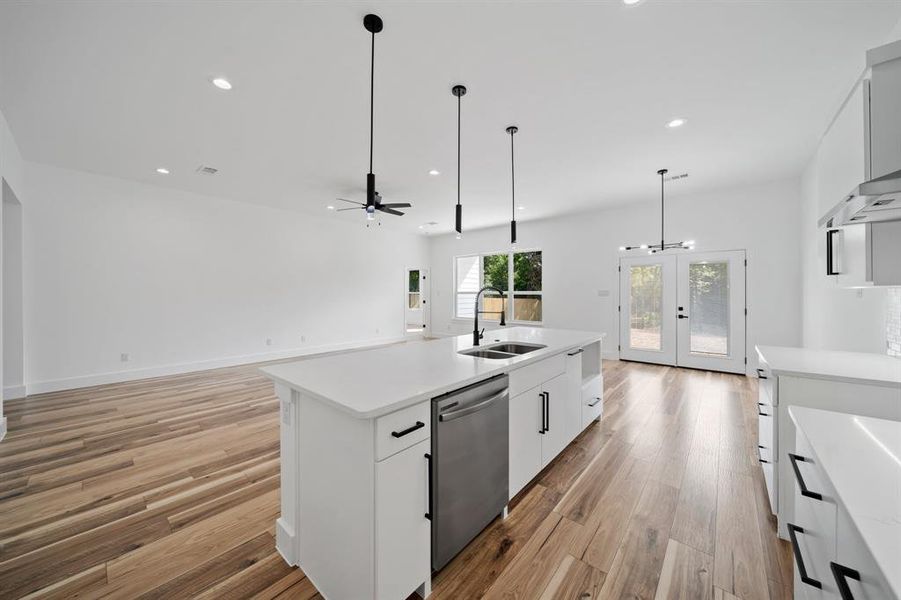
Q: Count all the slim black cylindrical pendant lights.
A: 3